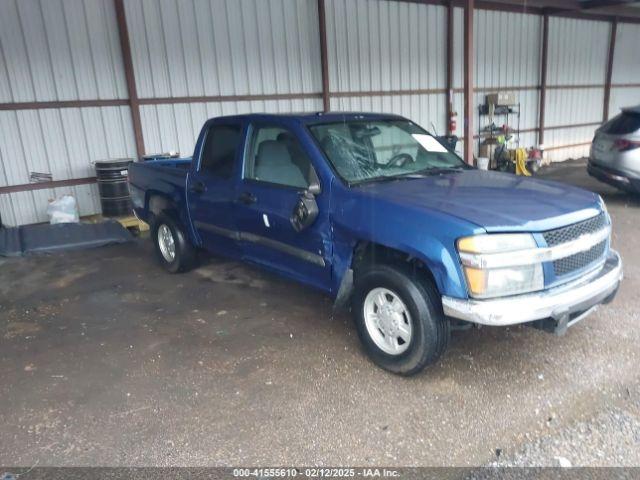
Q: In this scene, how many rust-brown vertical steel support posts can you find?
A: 6